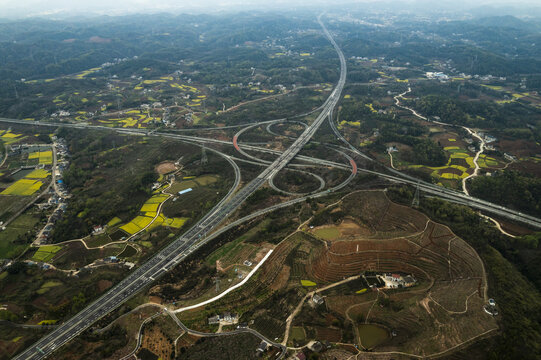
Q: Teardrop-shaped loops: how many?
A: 2